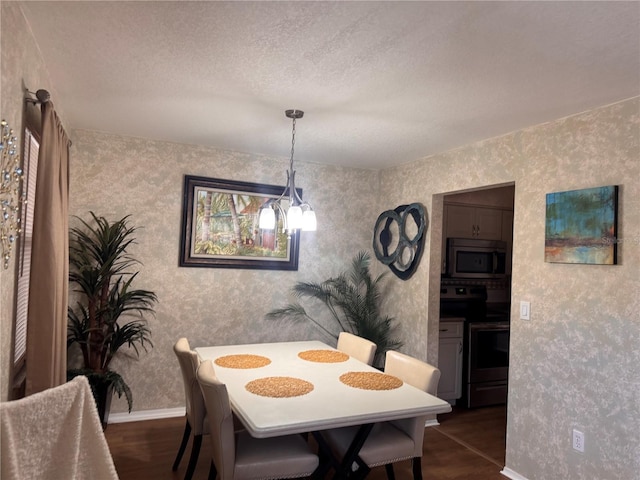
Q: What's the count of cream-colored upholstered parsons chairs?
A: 4